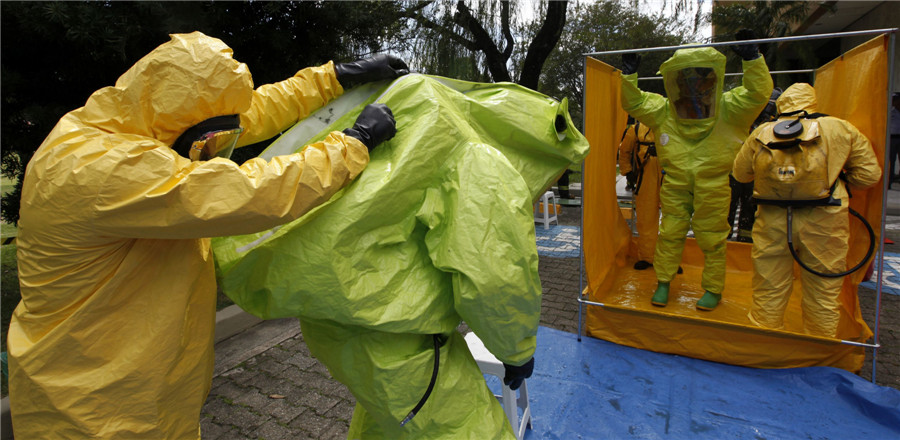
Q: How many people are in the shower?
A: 3